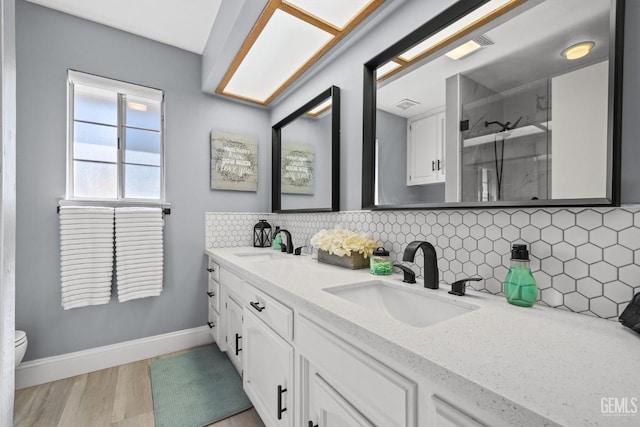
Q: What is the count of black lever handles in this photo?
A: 4